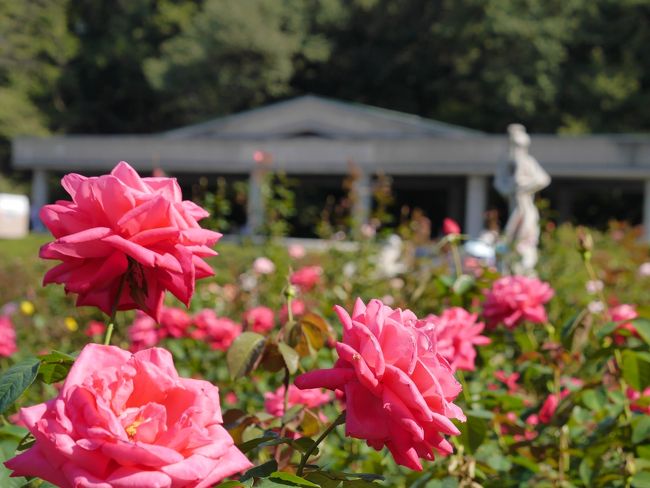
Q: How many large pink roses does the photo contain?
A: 3